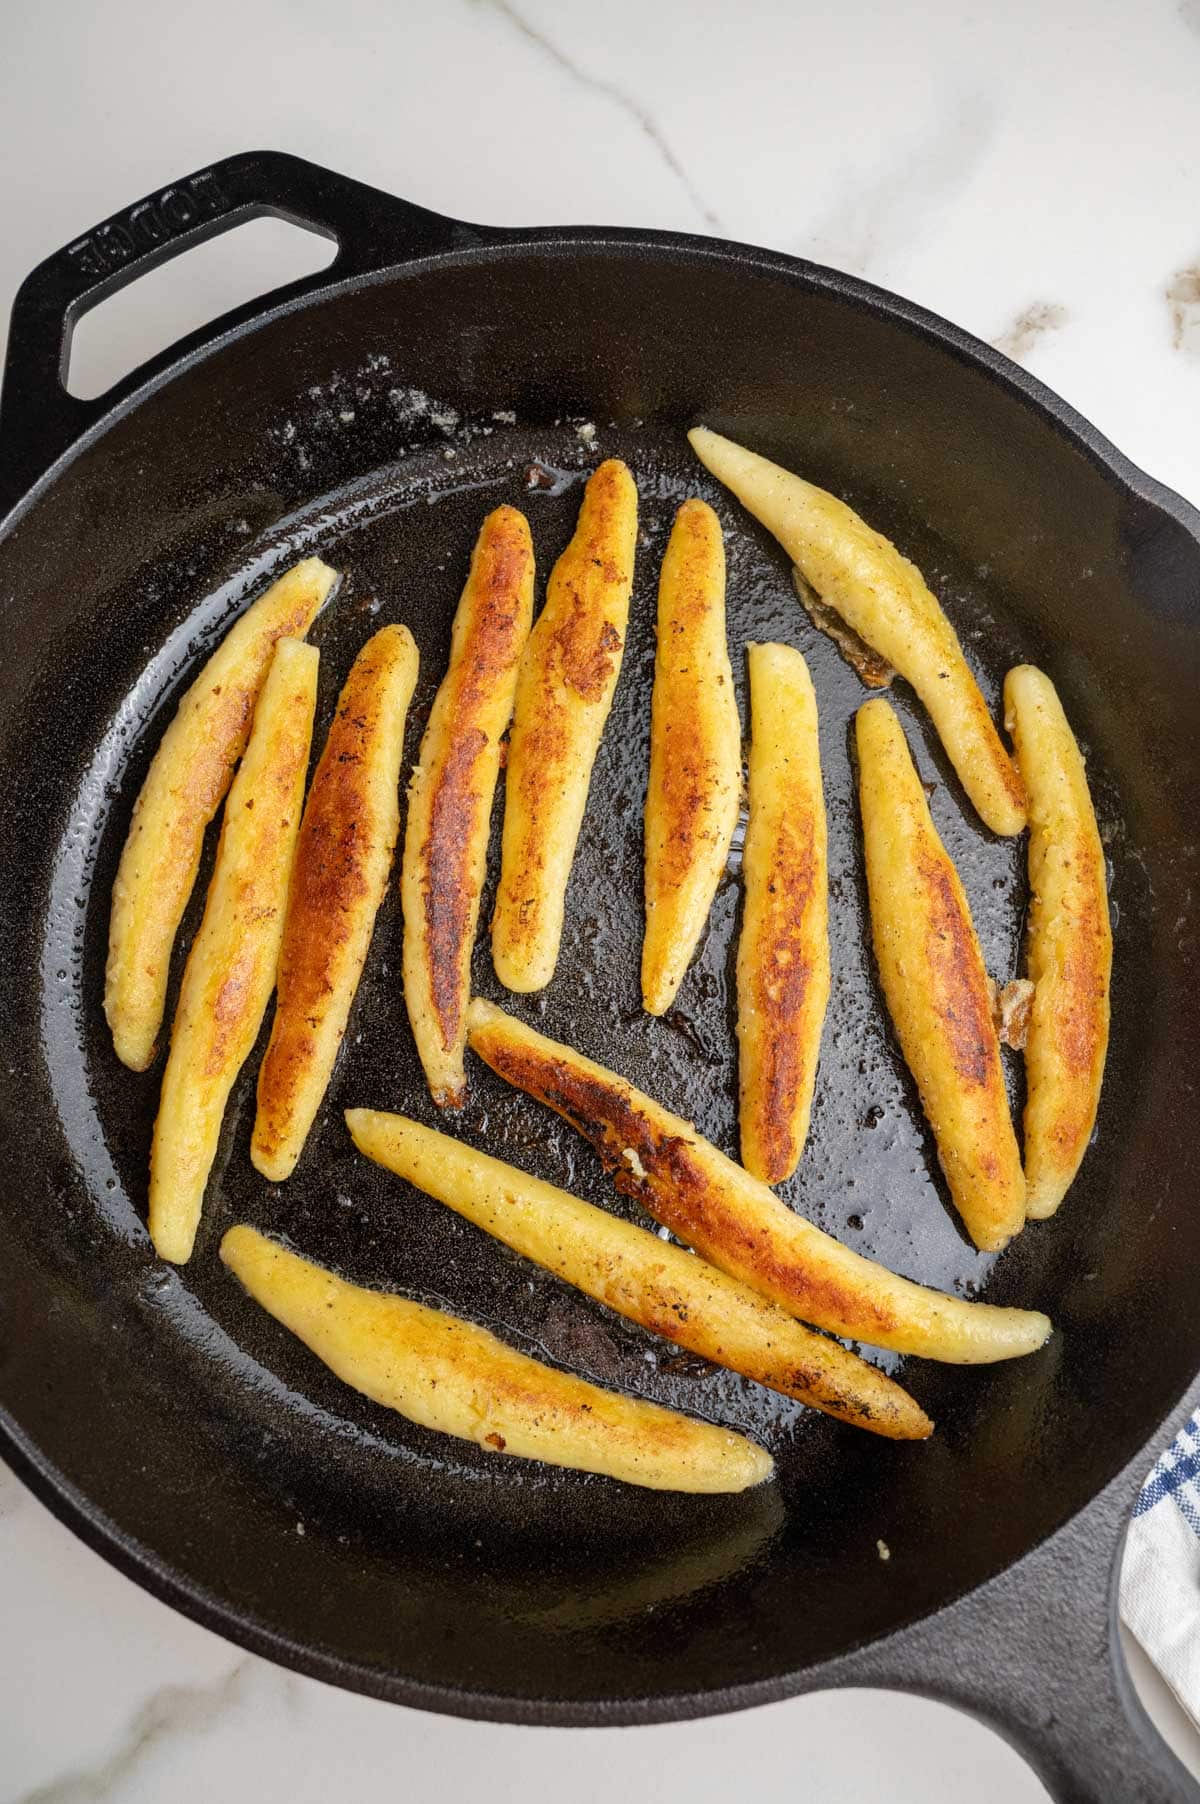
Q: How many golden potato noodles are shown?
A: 13